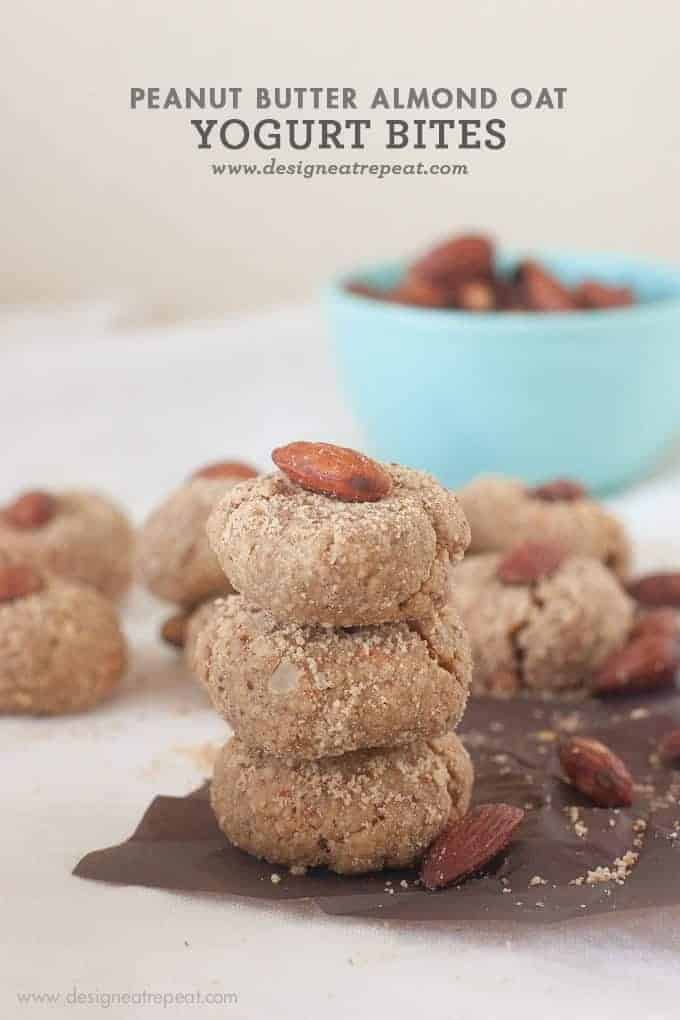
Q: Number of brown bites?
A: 8